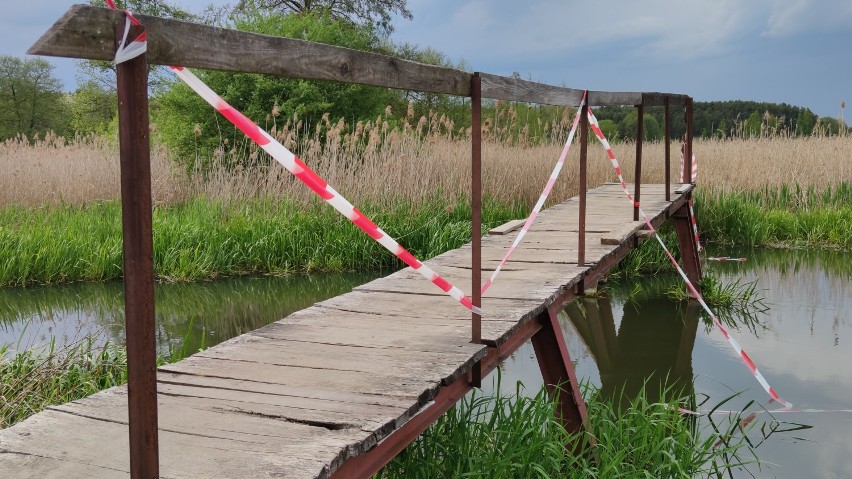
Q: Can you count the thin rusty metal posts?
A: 6